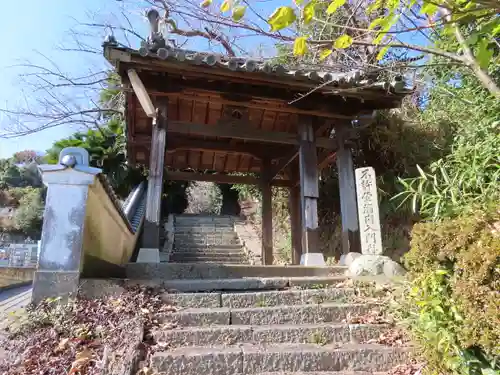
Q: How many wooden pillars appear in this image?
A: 5